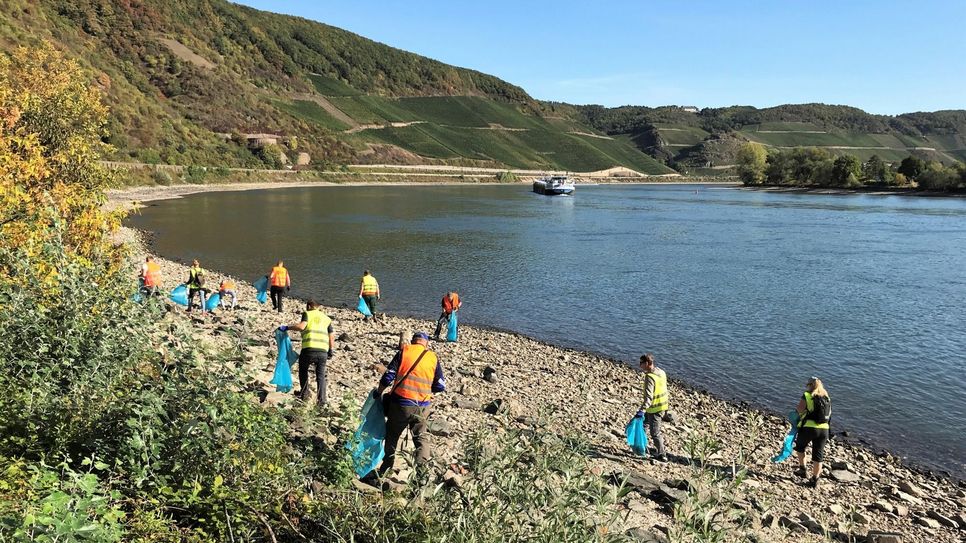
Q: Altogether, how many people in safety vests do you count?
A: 10